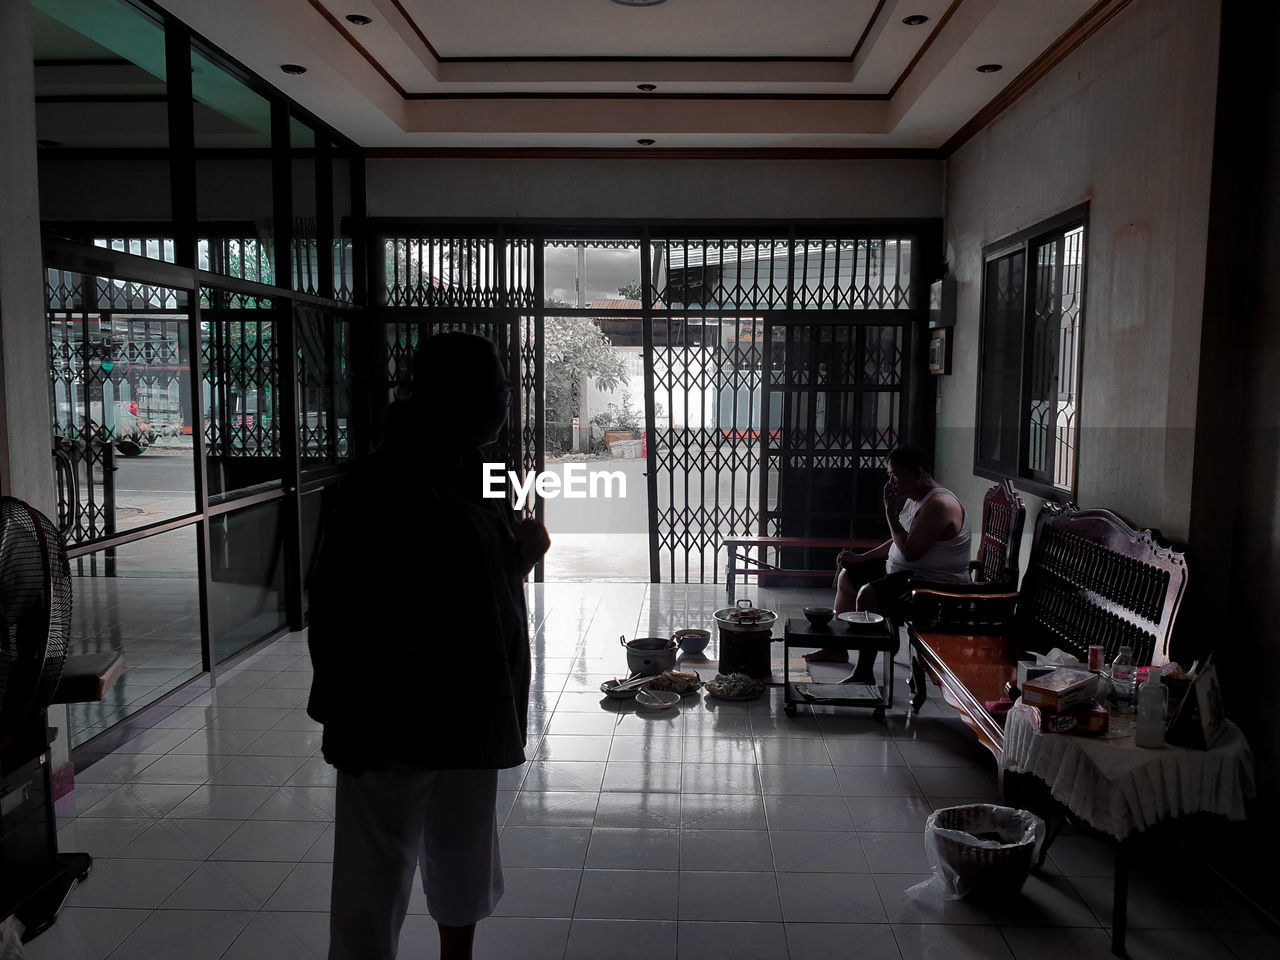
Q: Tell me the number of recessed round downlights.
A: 6